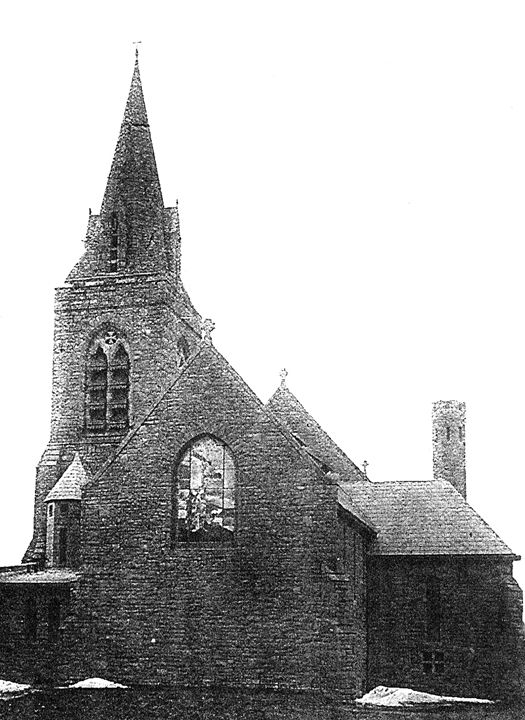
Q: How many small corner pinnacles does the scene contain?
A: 2